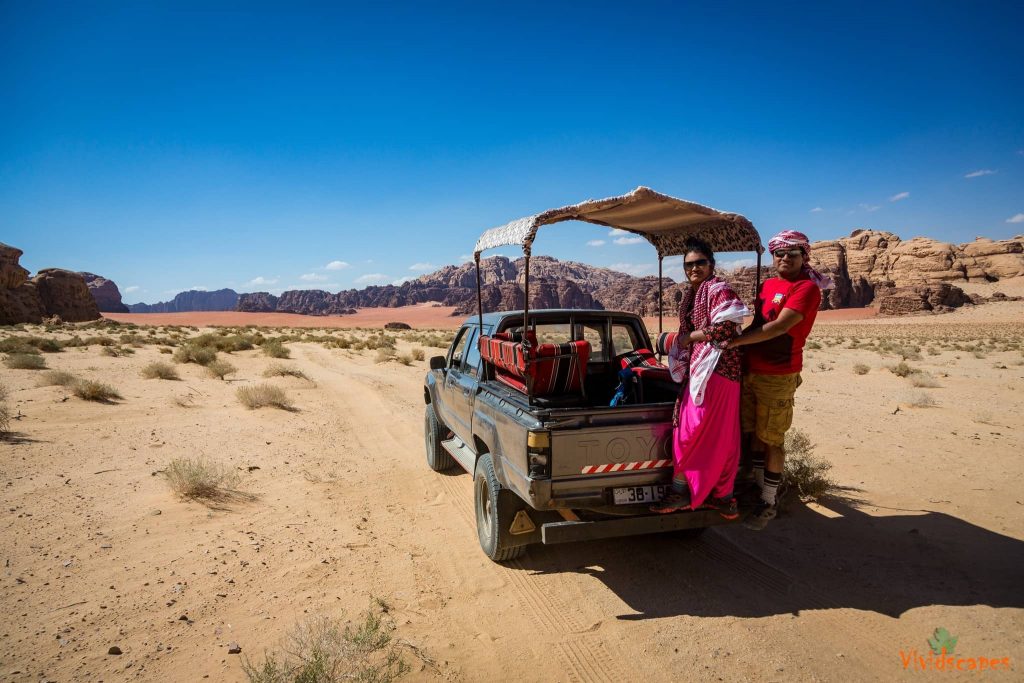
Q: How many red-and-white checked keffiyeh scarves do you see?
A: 2